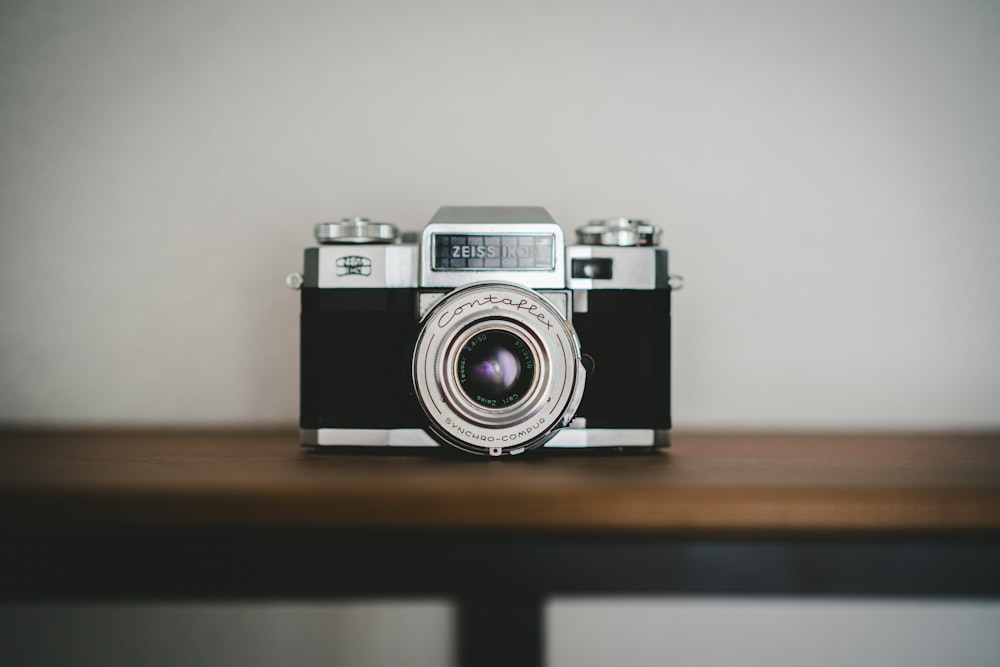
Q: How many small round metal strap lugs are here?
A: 2